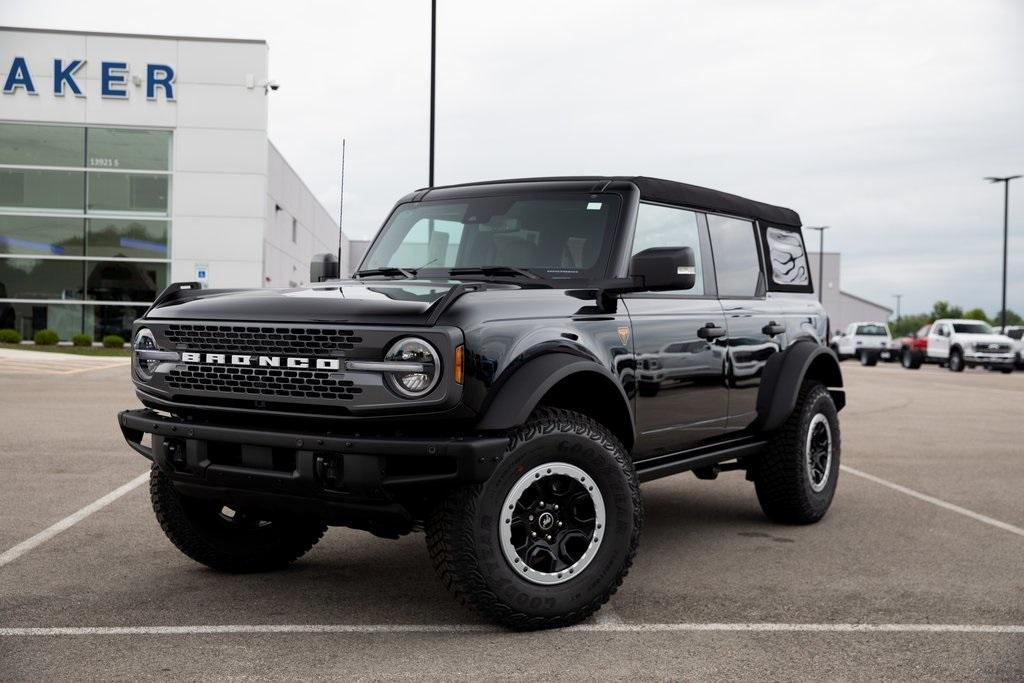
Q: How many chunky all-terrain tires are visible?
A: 3